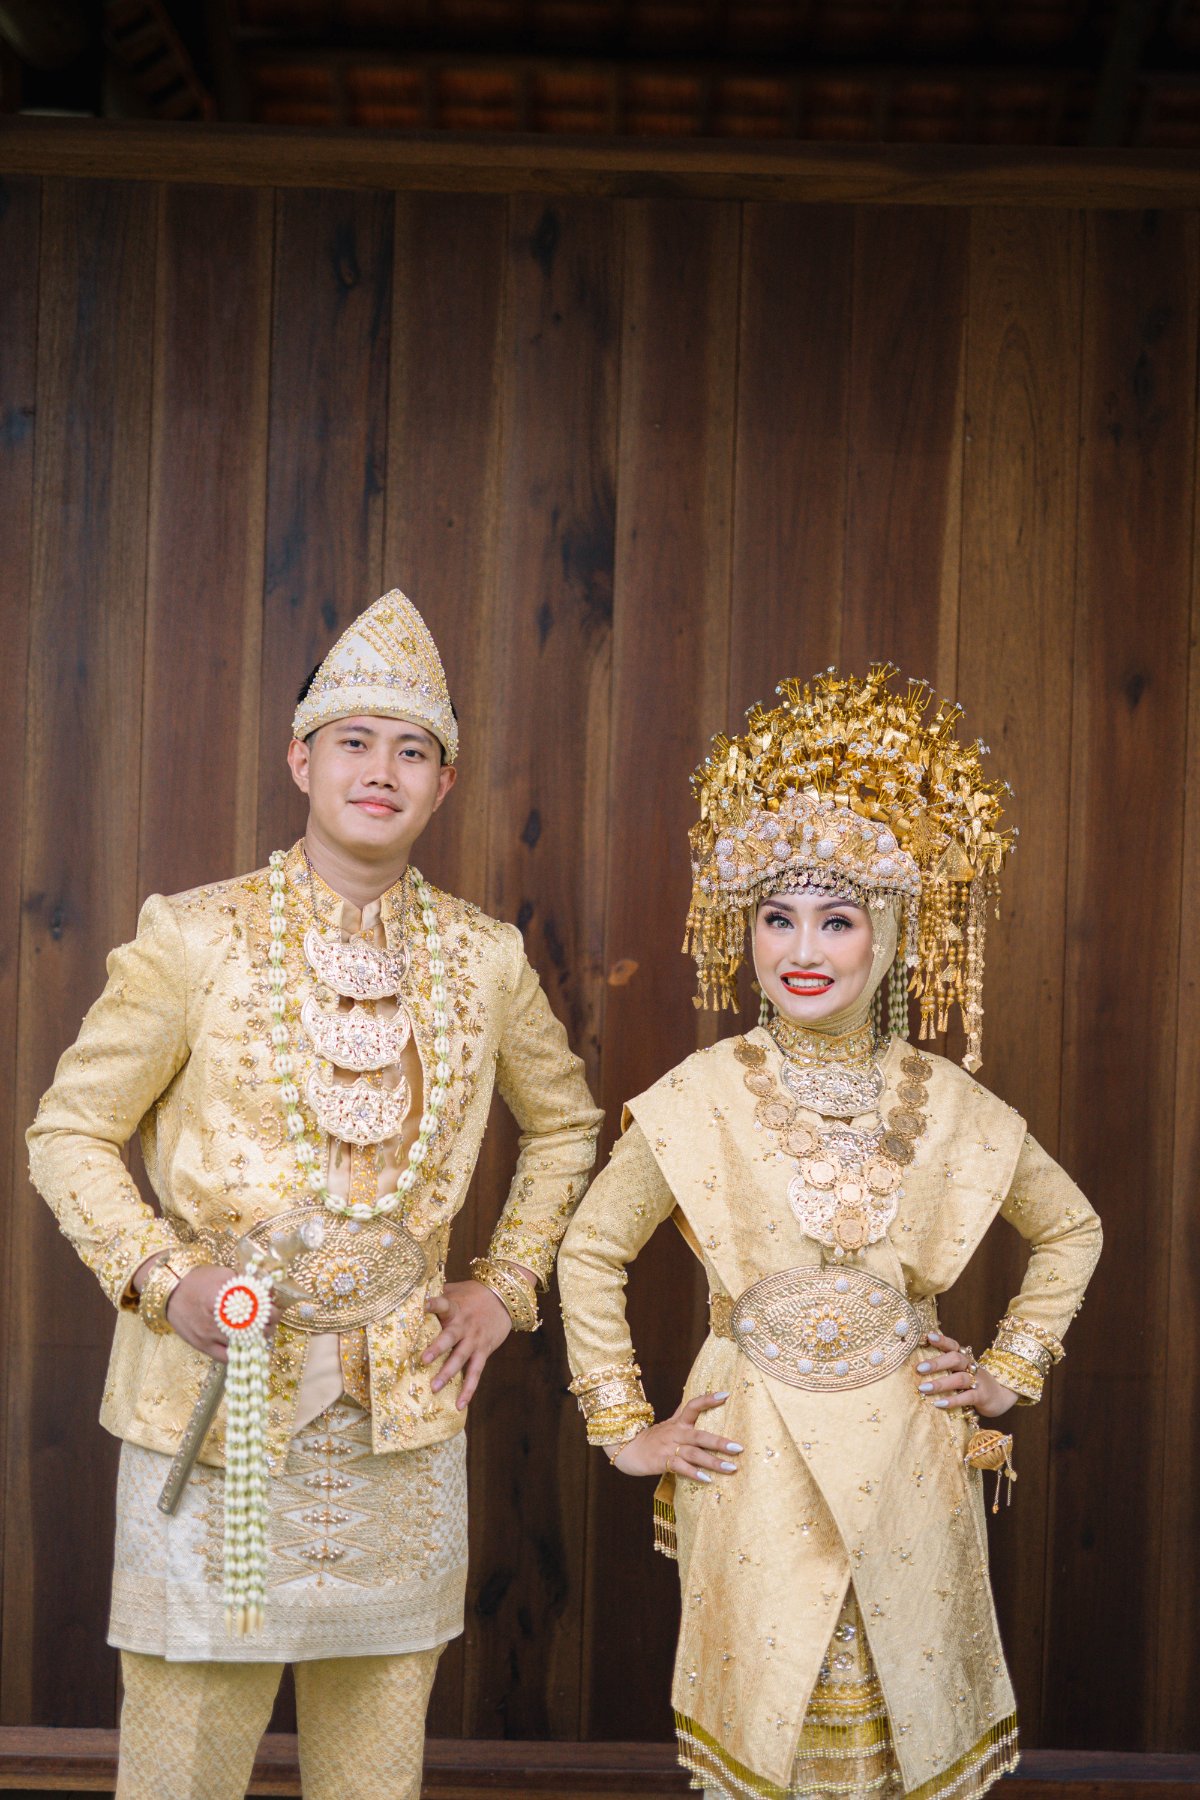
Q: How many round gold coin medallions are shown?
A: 12